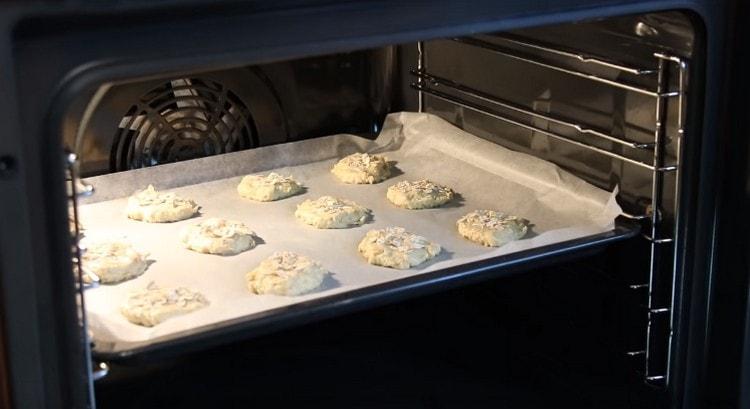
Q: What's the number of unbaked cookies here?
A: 11